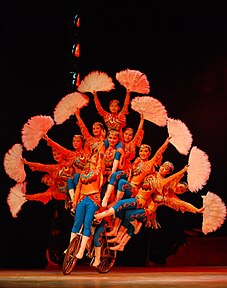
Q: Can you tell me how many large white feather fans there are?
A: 10